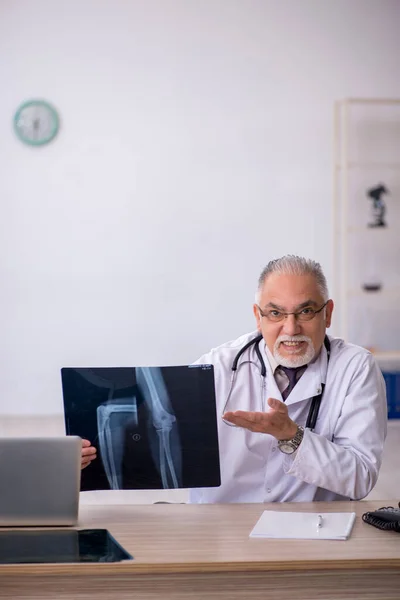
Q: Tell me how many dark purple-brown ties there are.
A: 1